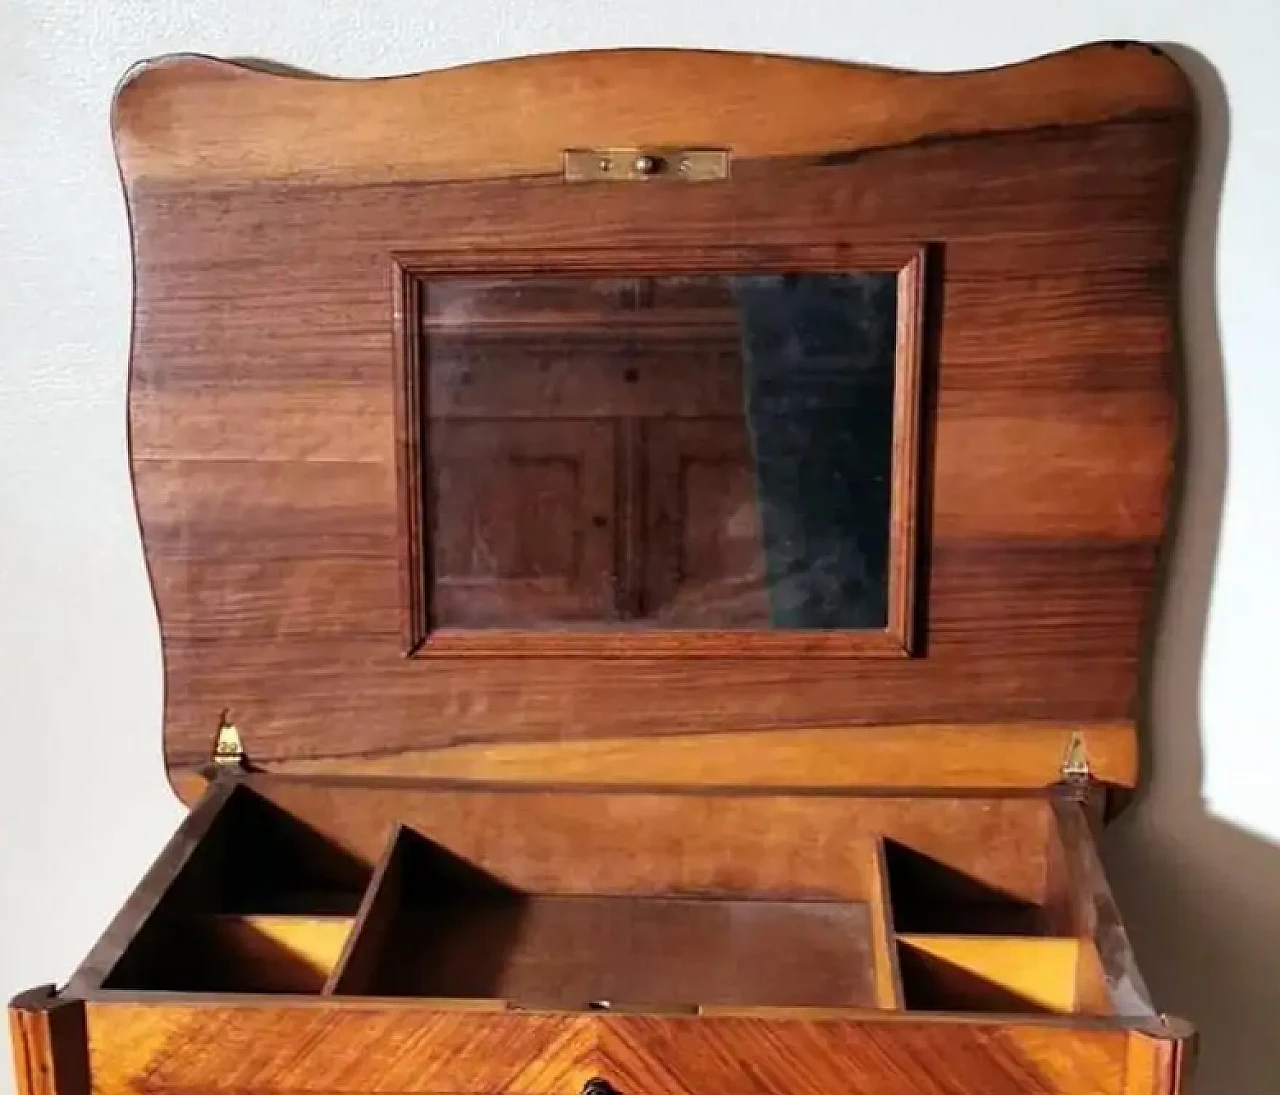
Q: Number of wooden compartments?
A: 5